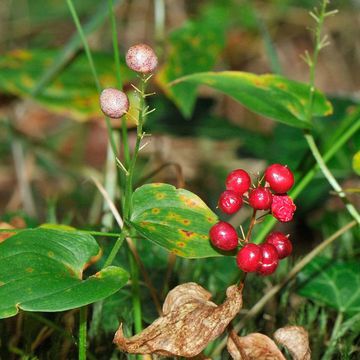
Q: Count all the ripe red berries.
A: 9